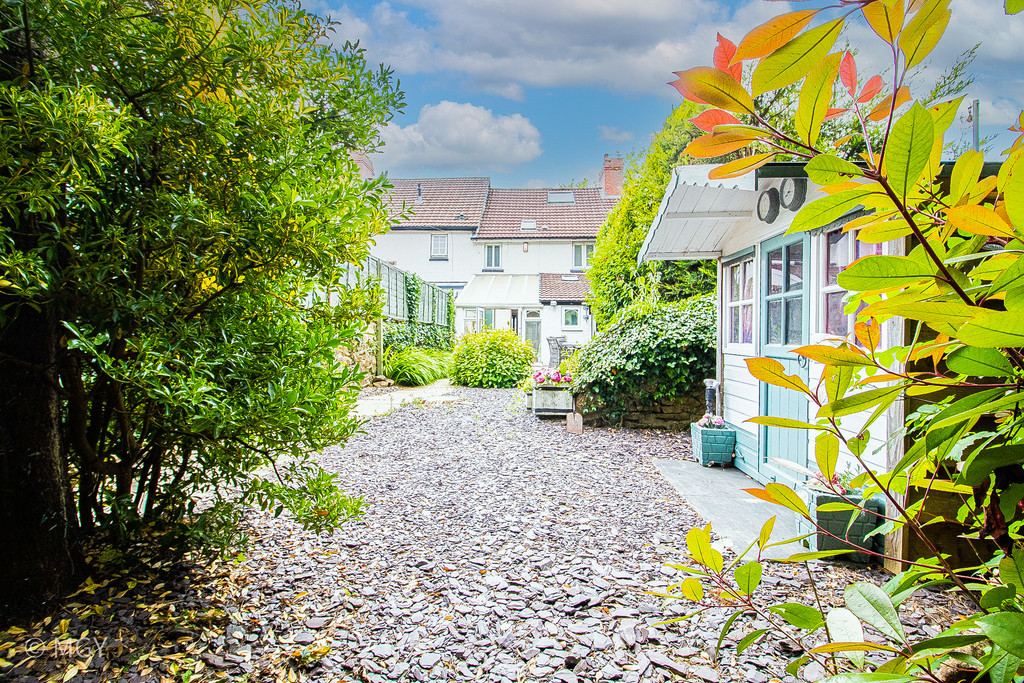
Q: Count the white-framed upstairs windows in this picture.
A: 3